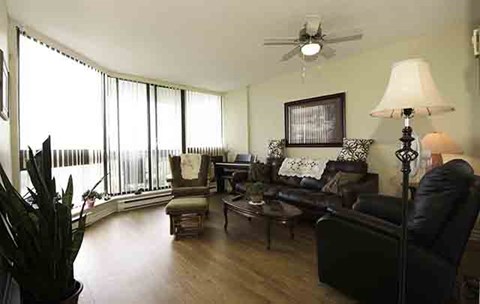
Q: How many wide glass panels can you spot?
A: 4